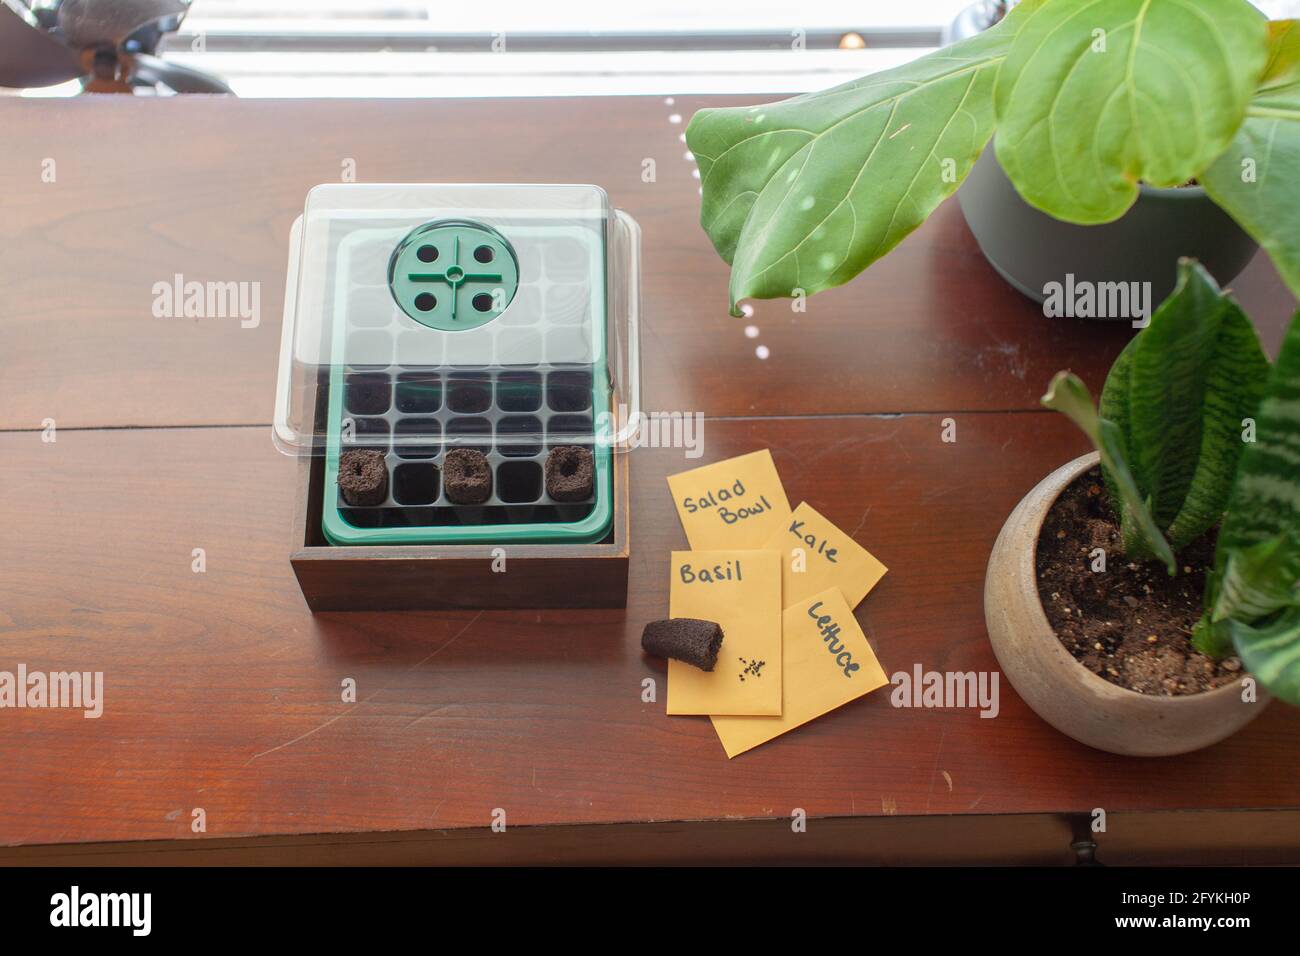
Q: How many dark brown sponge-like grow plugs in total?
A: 4